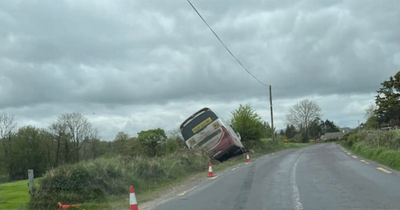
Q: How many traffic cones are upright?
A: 3